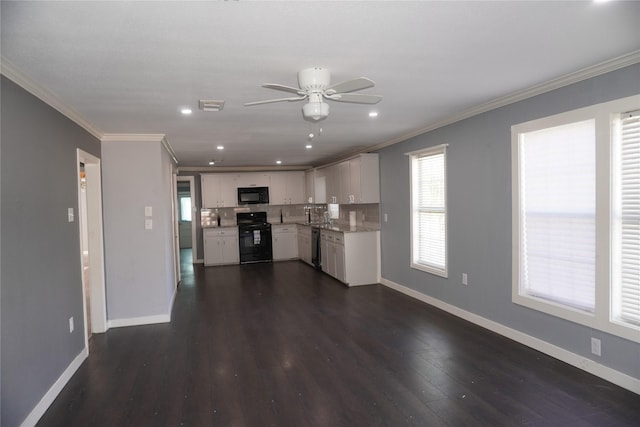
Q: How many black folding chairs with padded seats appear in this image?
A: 0